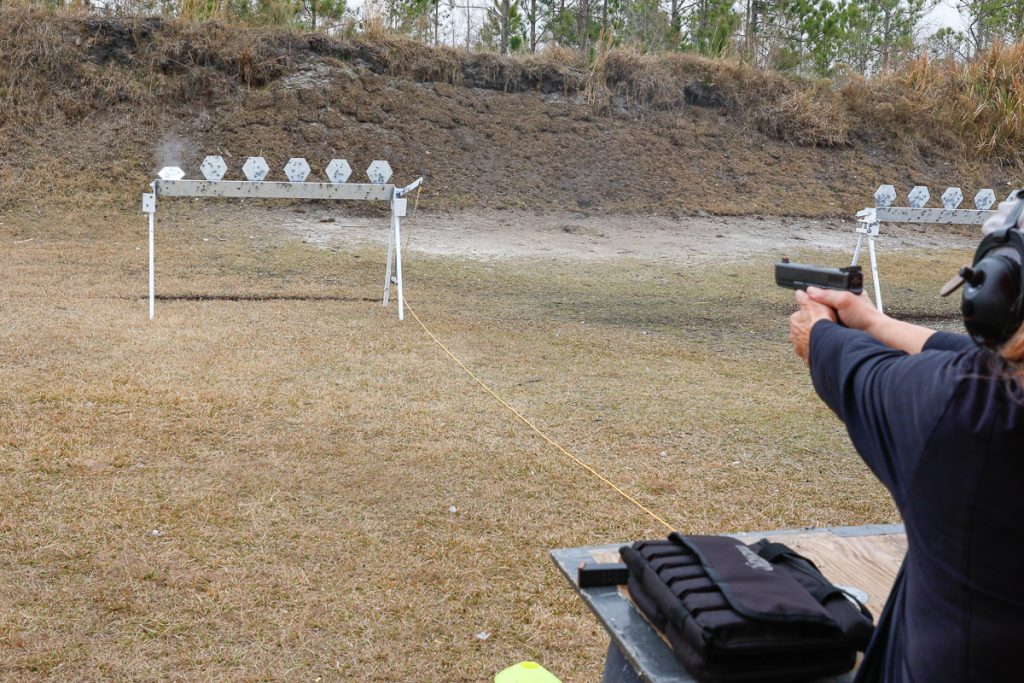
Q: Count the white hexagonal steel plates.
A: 11